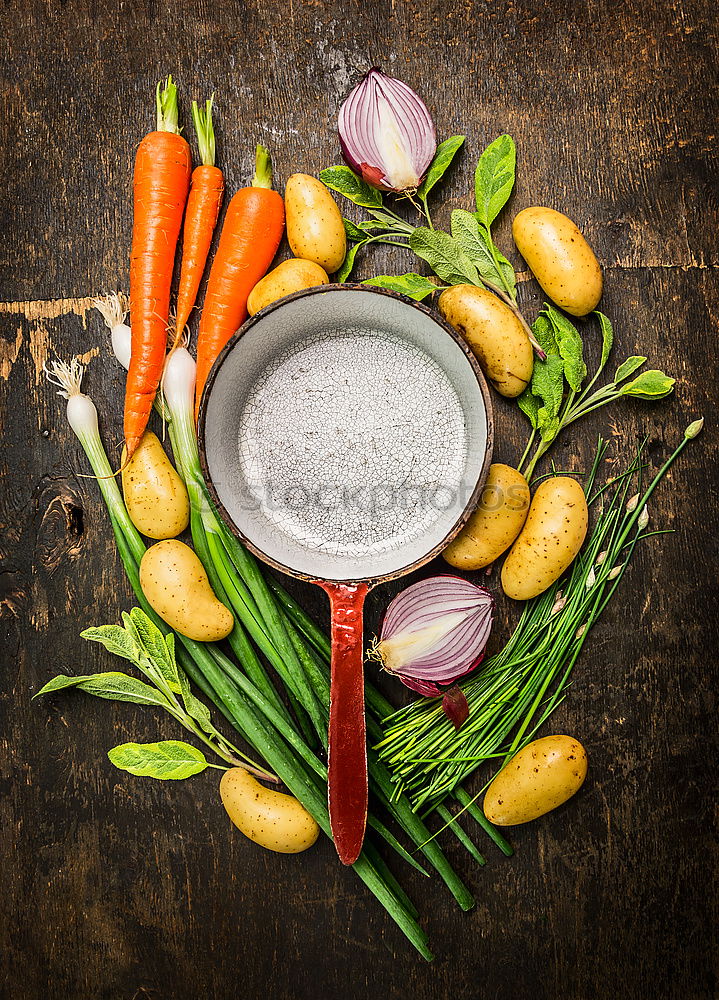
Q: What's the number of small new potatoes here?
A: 10